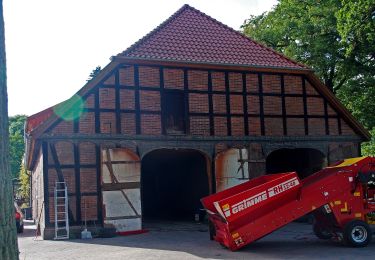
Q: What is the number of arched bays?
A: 2